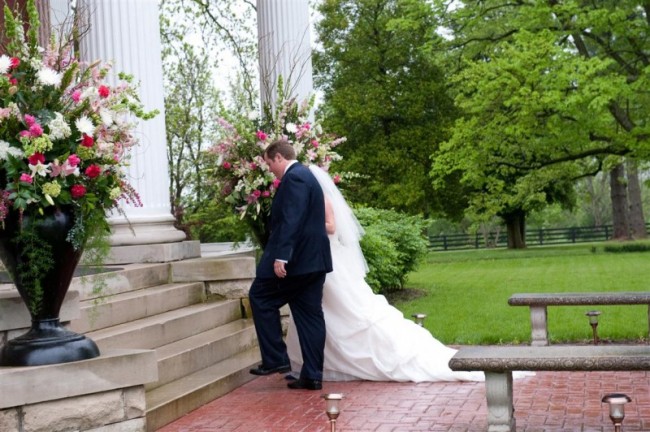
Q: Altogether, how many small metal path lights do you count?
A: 4